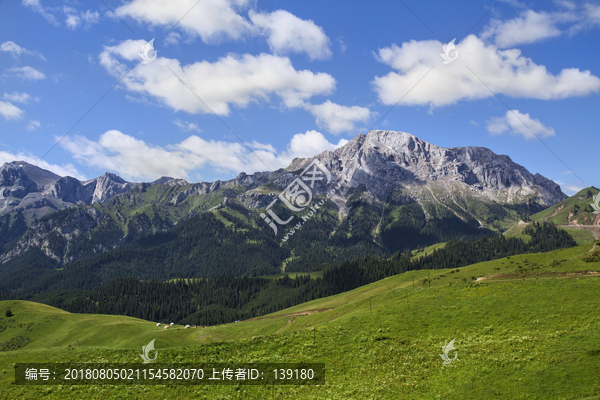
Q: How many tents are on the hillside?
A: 4